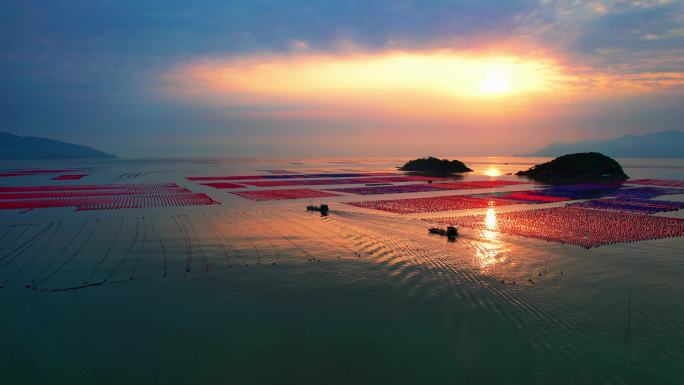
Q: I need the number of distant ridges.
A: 2